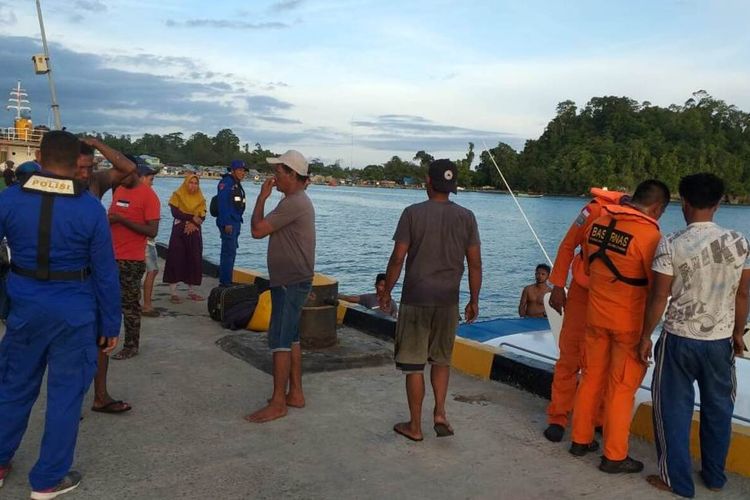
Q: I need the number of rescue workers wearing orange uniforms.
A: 2